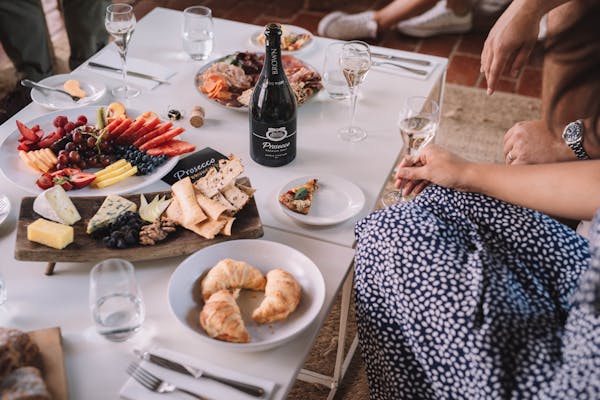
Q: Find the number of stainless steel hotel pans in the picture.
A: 0